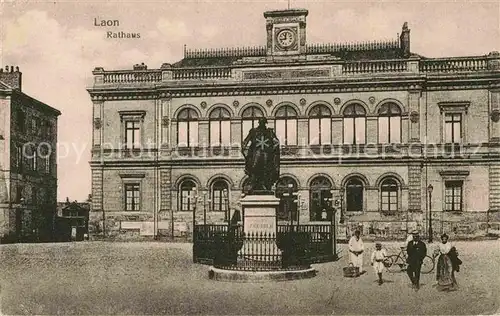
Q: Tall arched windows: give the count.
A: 7